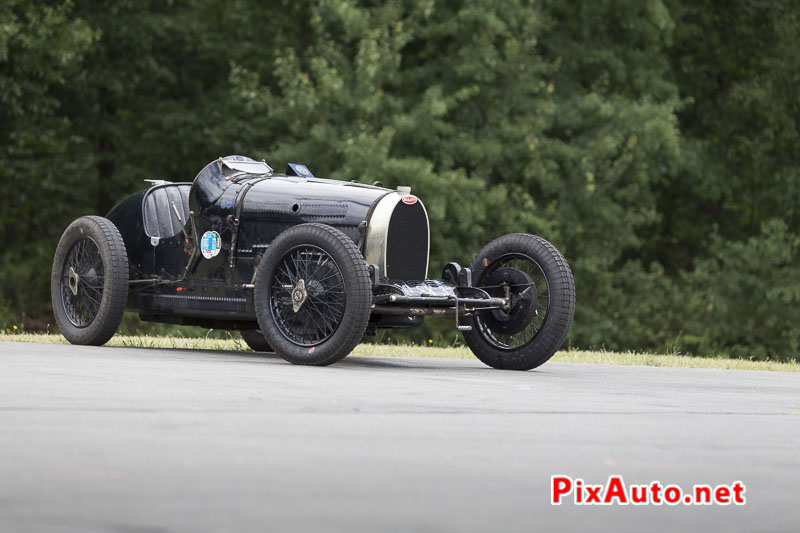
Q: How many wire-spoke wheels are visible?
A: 3